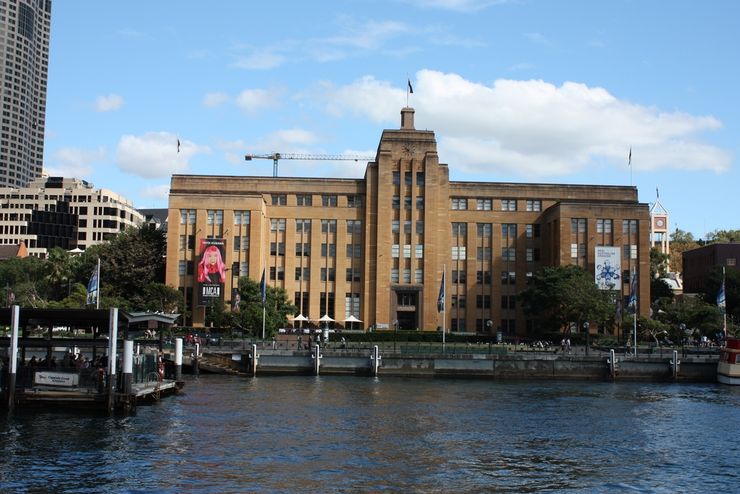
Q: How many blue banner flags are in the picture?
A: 5